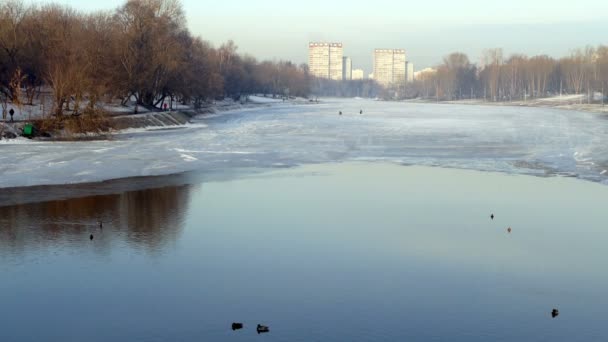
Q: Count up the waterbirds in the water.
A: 7